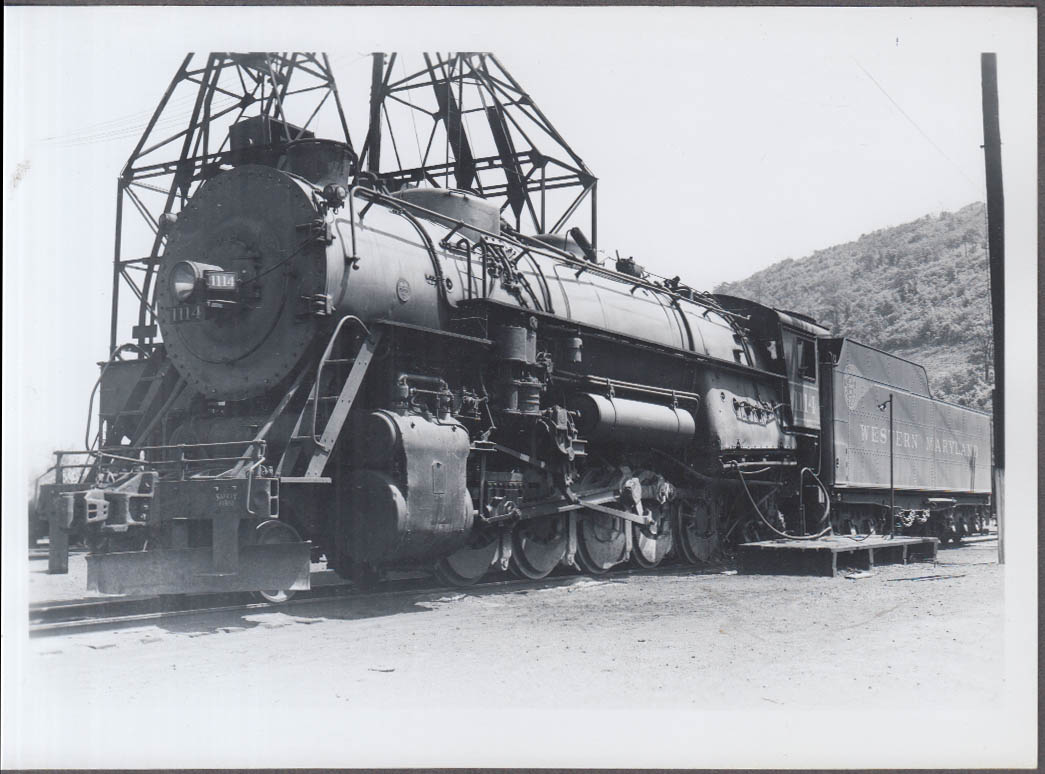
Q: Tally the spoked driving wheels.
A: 5